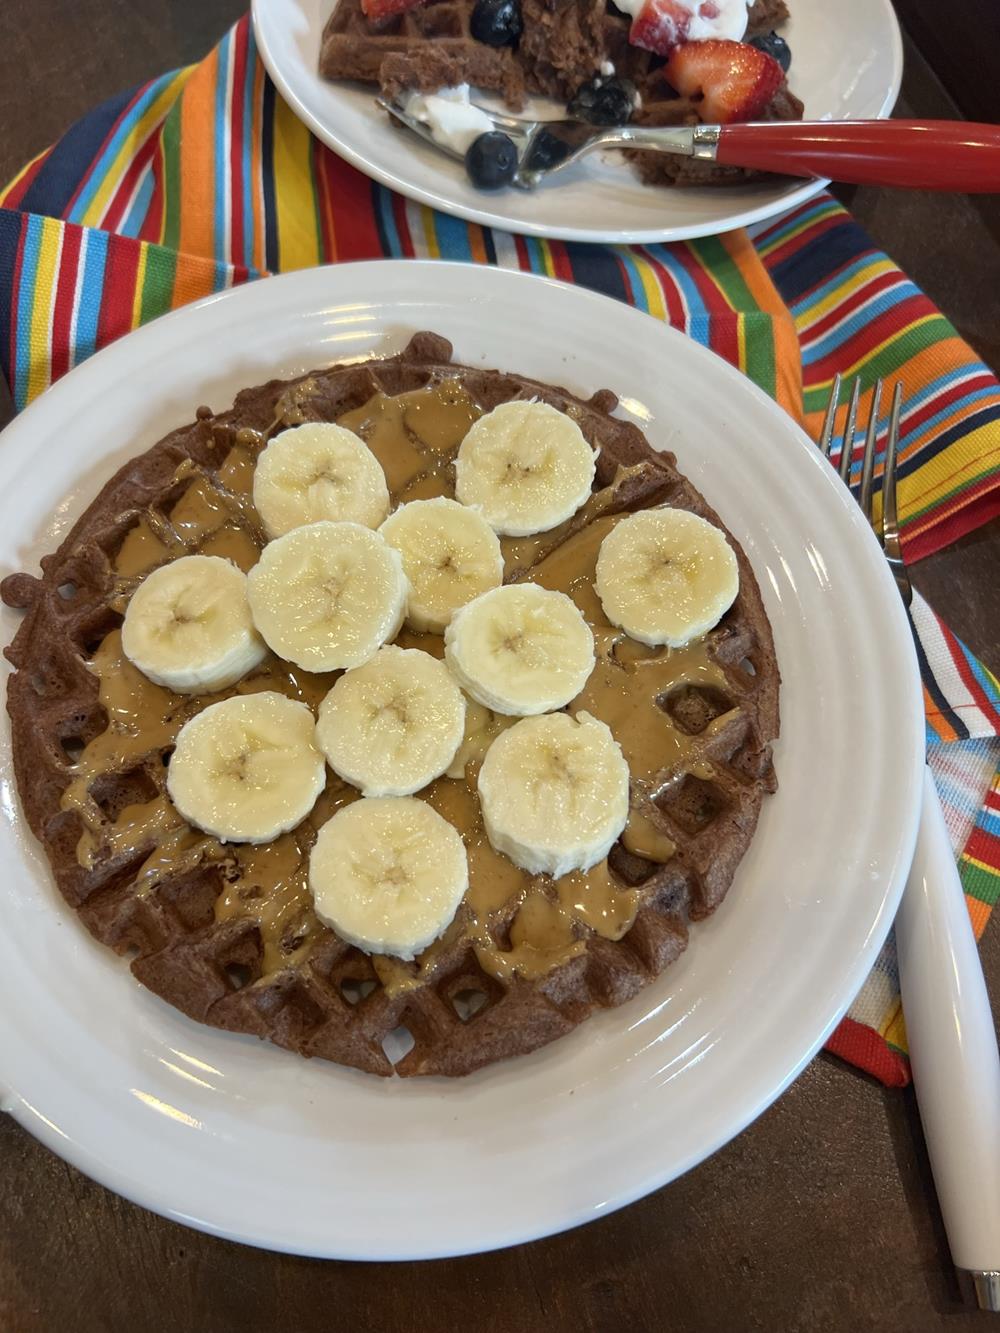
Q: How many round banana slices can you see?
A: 11